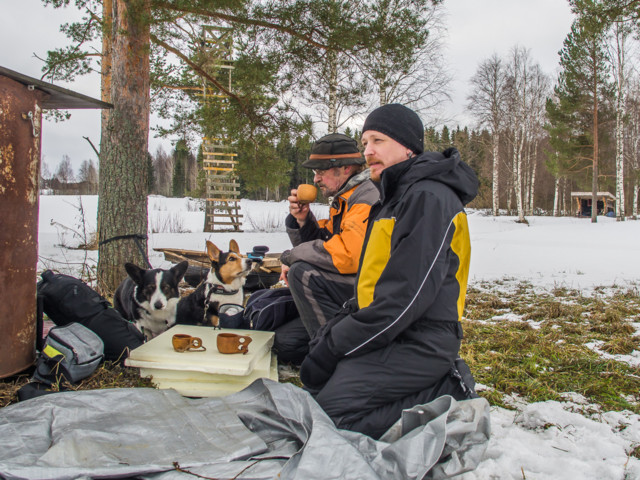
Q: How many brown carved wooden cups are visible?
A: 3